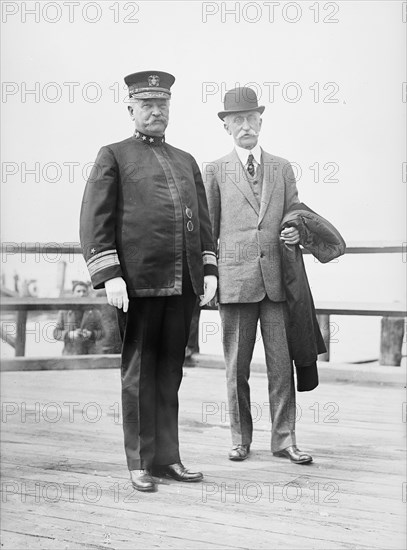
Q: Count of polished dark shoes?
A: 4